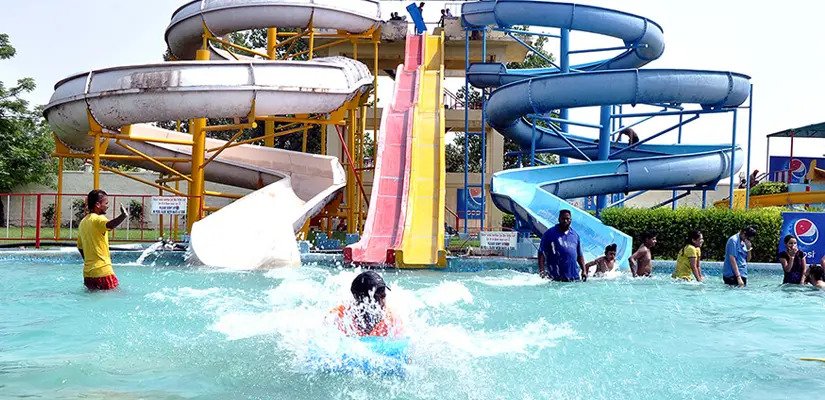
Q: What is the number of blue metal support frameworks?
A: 1